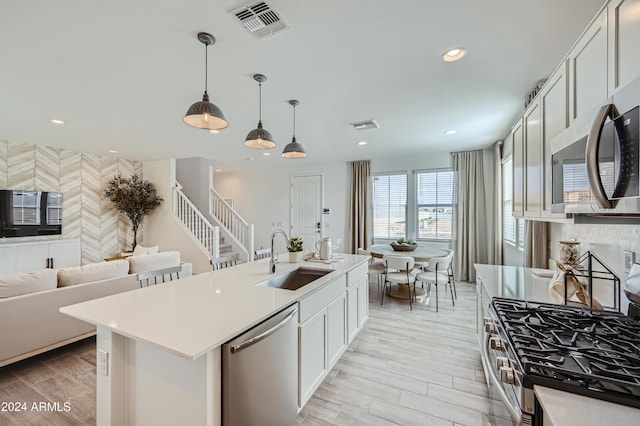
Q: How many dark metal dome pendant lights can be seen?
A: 3